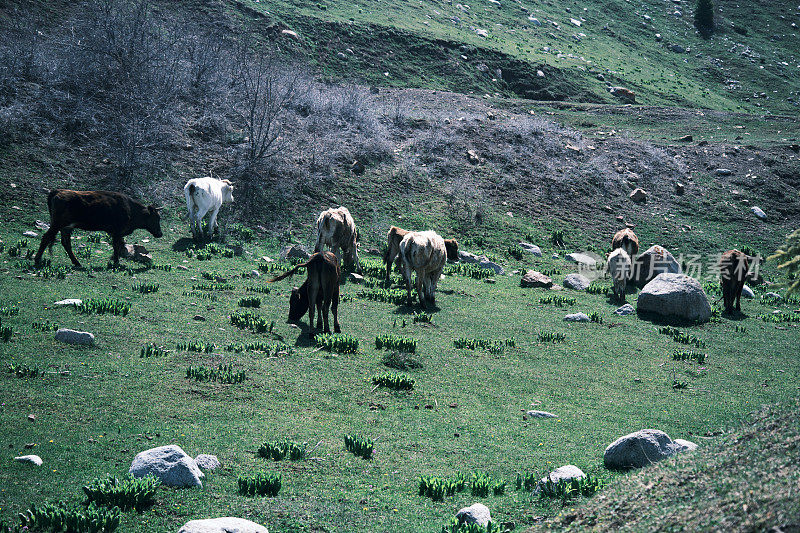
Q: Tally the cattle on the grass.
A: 9